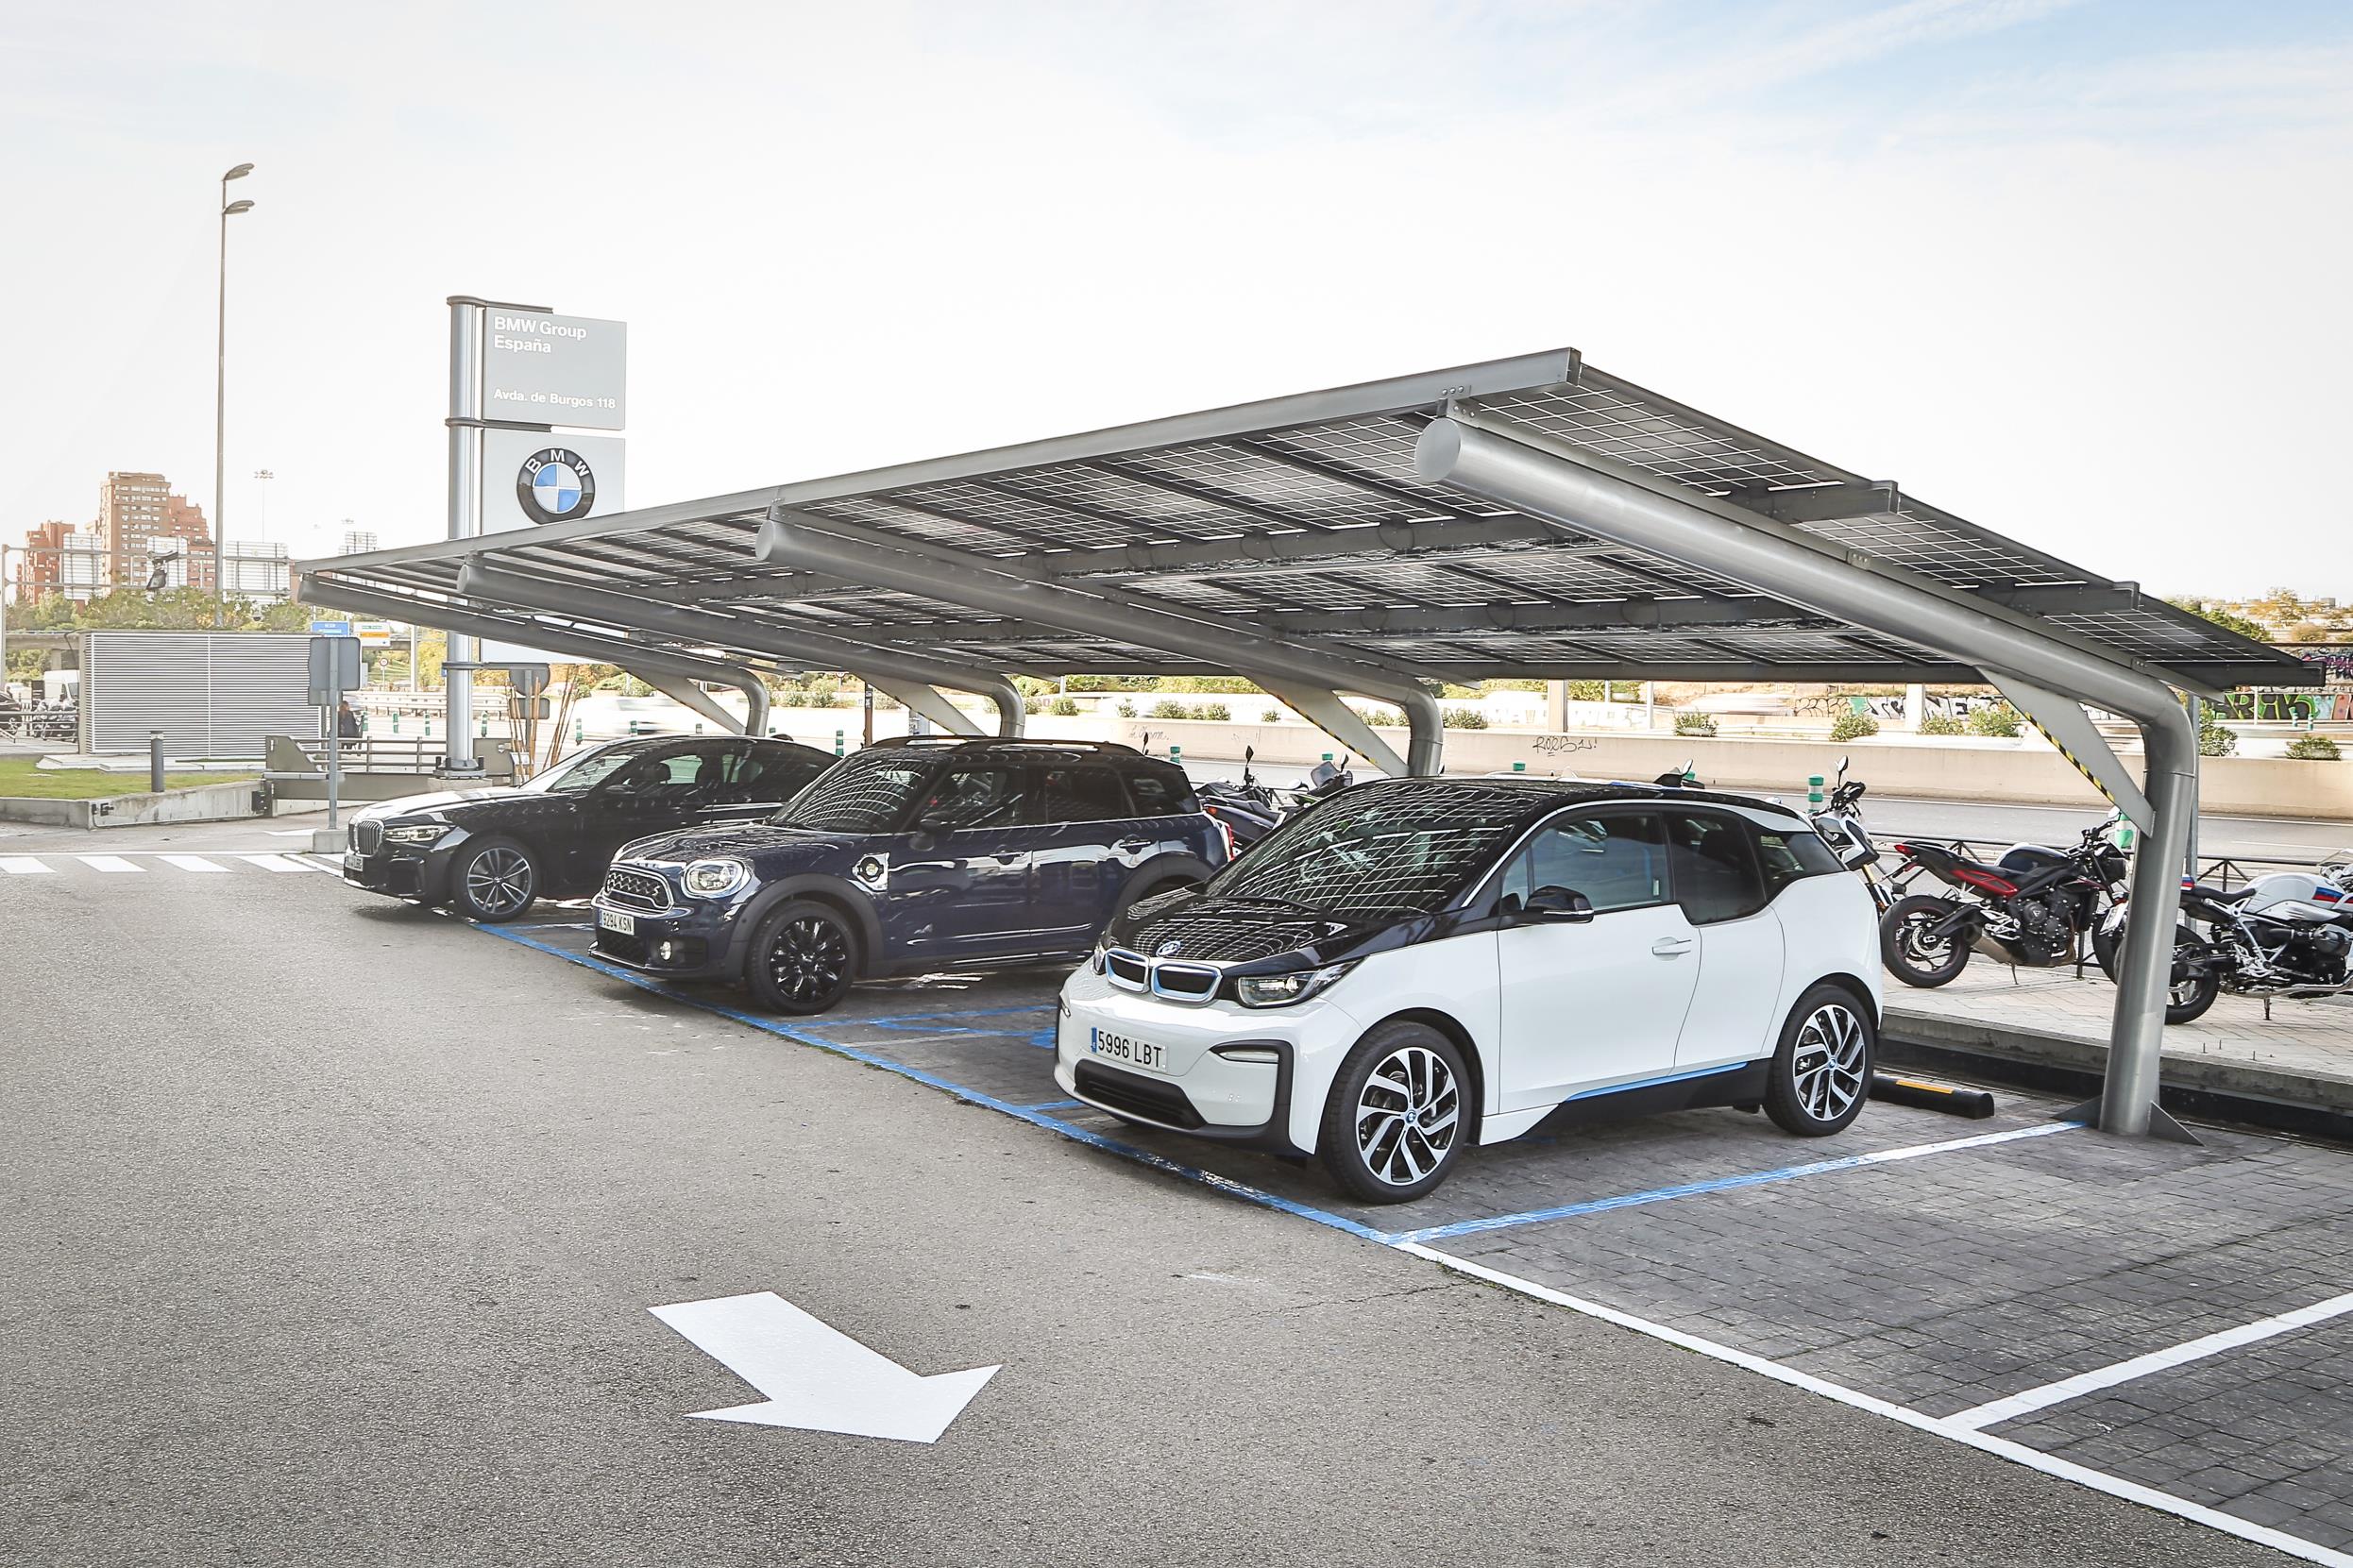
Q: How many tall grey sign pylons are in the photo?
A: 1